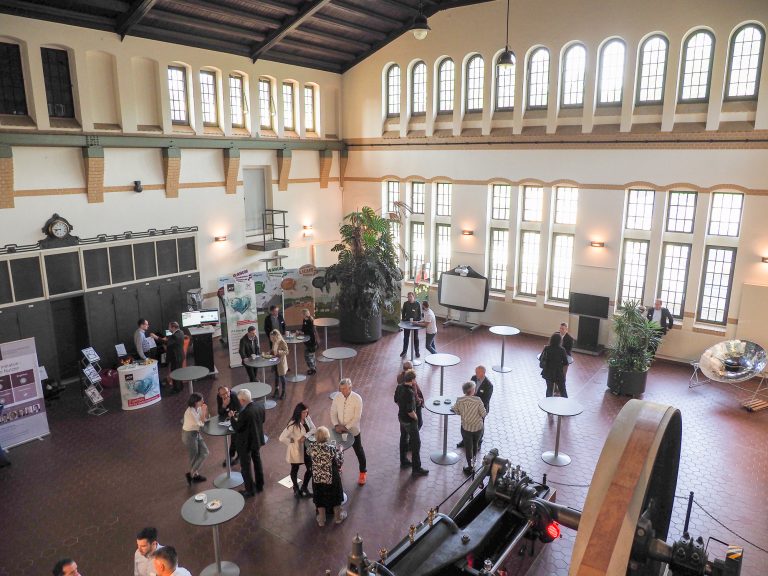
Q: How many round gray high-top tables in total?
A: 15